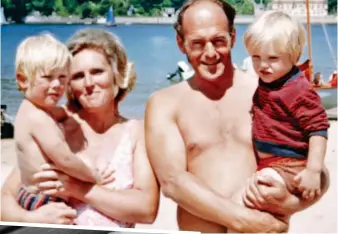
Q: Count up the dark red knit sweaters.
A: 1